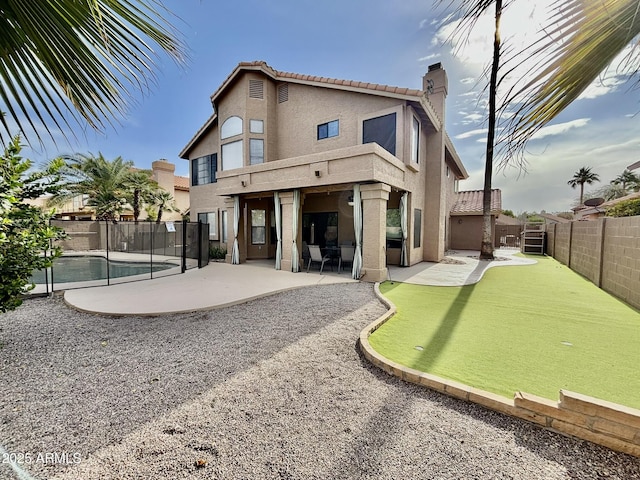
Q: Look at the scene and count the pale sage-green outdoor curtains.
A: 5